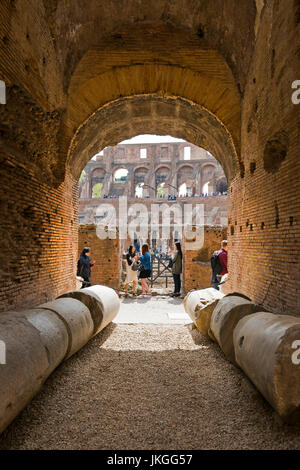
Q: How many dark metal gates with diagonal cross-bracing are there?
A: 1